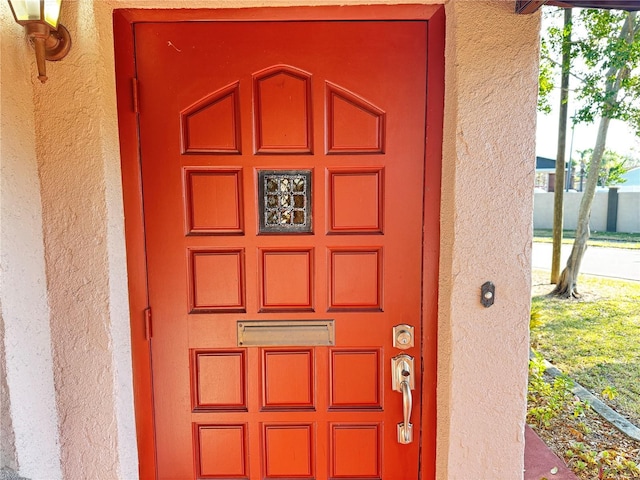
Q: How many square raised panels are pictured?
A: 11